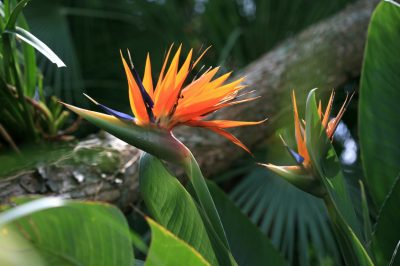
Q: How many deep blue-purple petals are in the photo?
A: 3